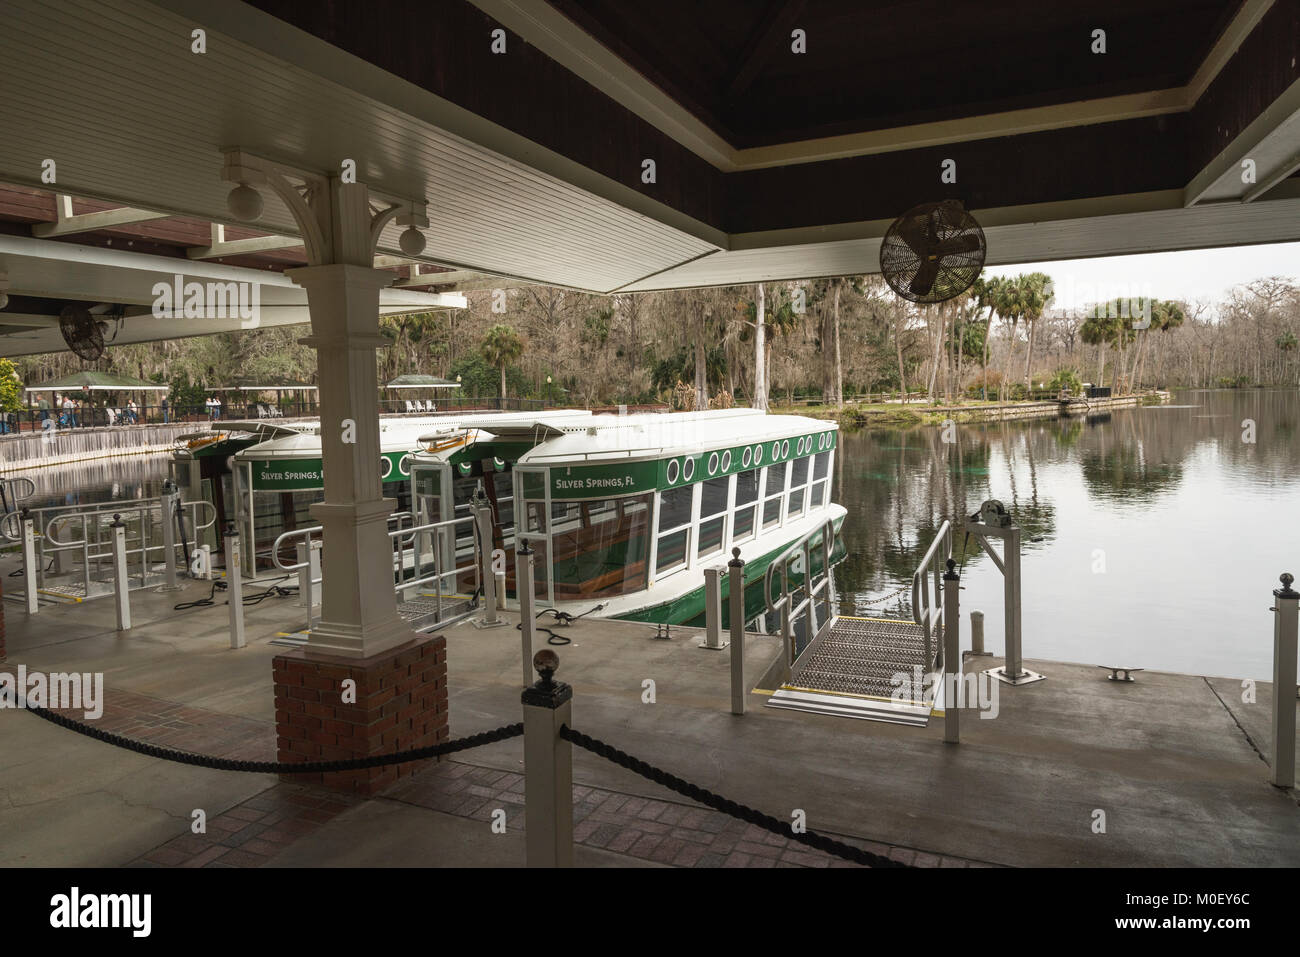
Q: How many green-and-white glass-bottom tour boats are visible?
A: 2